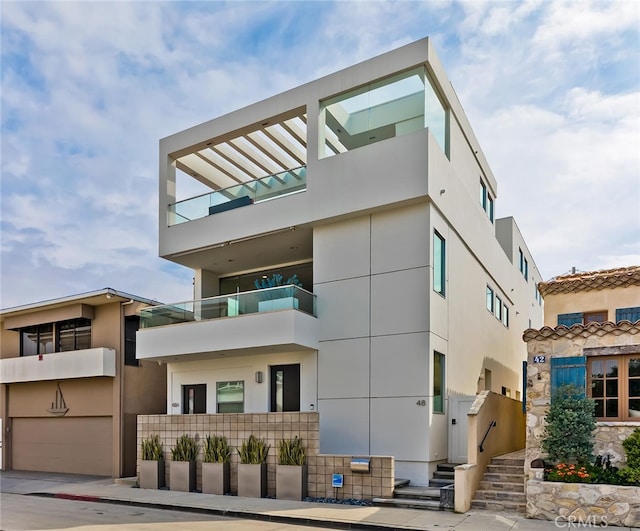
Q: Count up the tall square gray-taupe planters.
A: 5